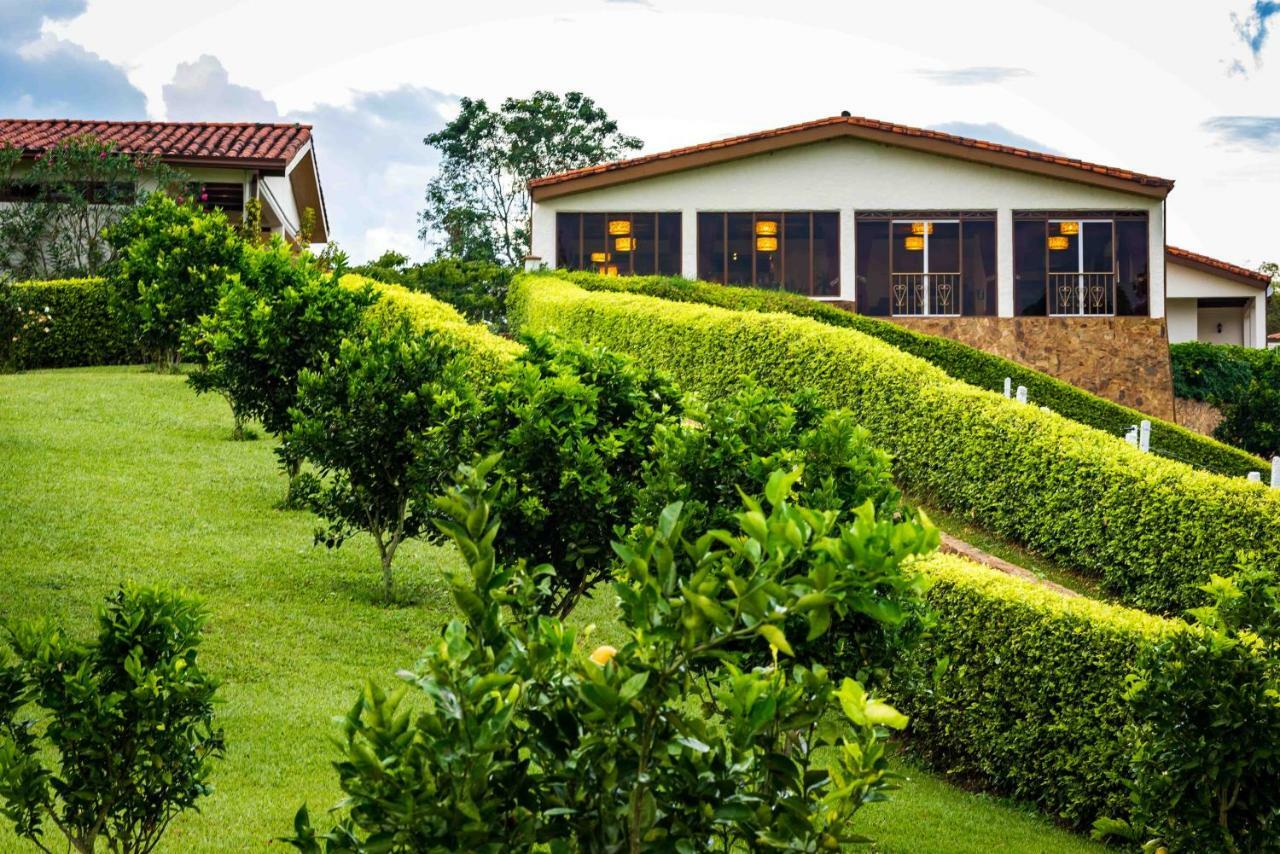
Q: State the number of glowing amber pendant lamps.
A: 10